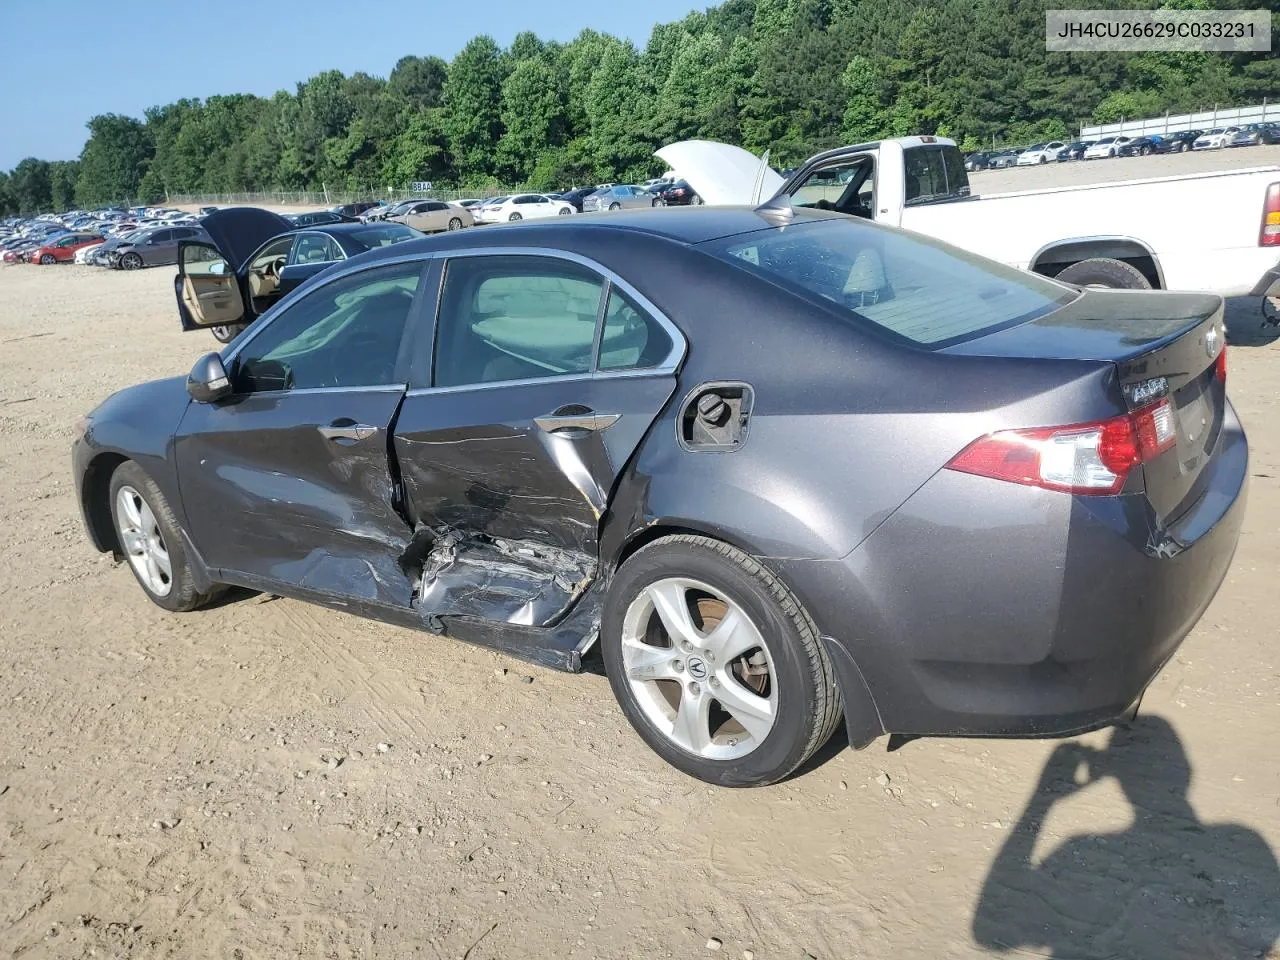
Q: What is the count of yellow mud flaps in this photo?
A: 0